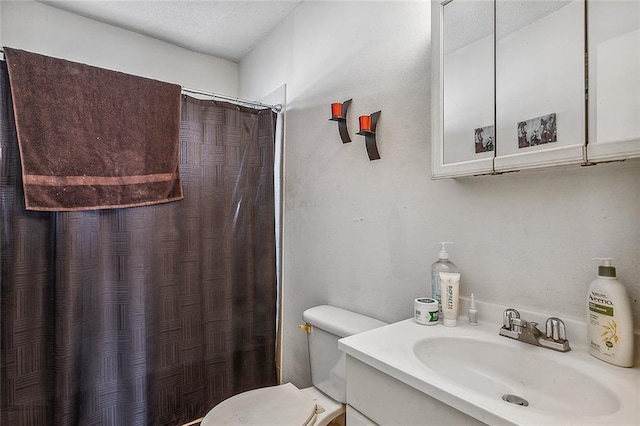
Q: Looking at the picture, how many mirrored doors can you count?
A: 3